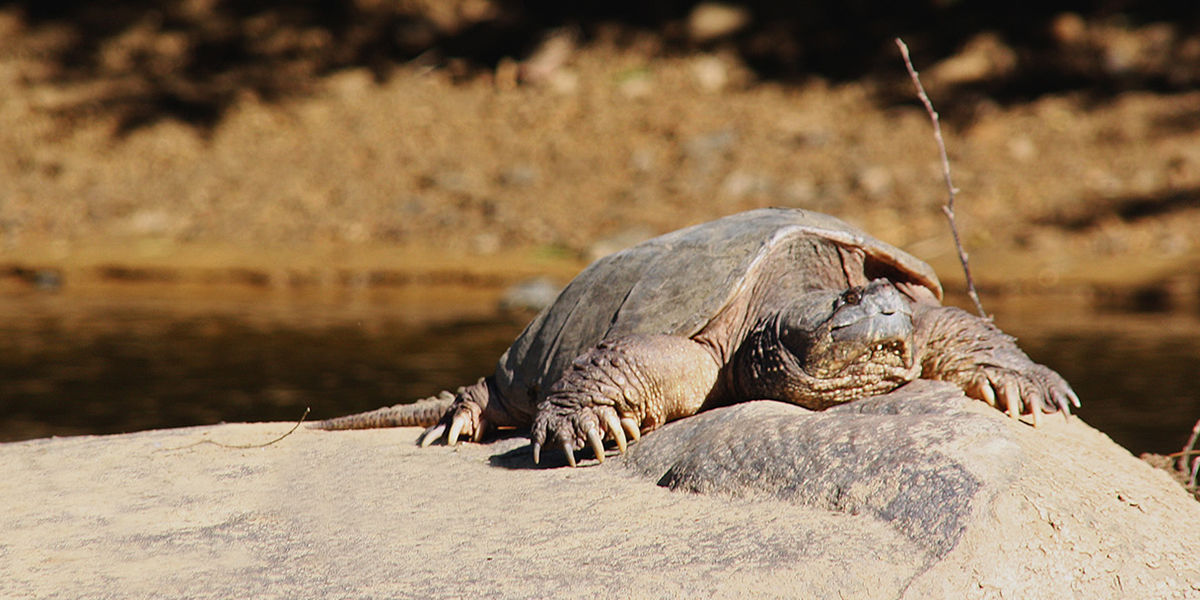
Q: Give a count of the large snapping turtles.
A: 1